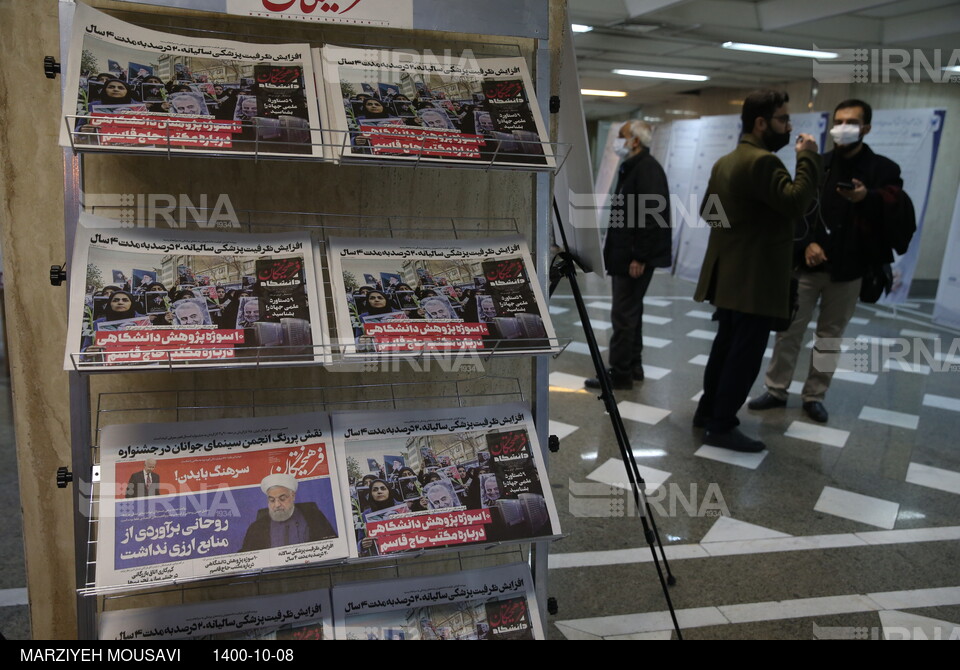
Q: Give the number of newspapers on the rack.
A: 8